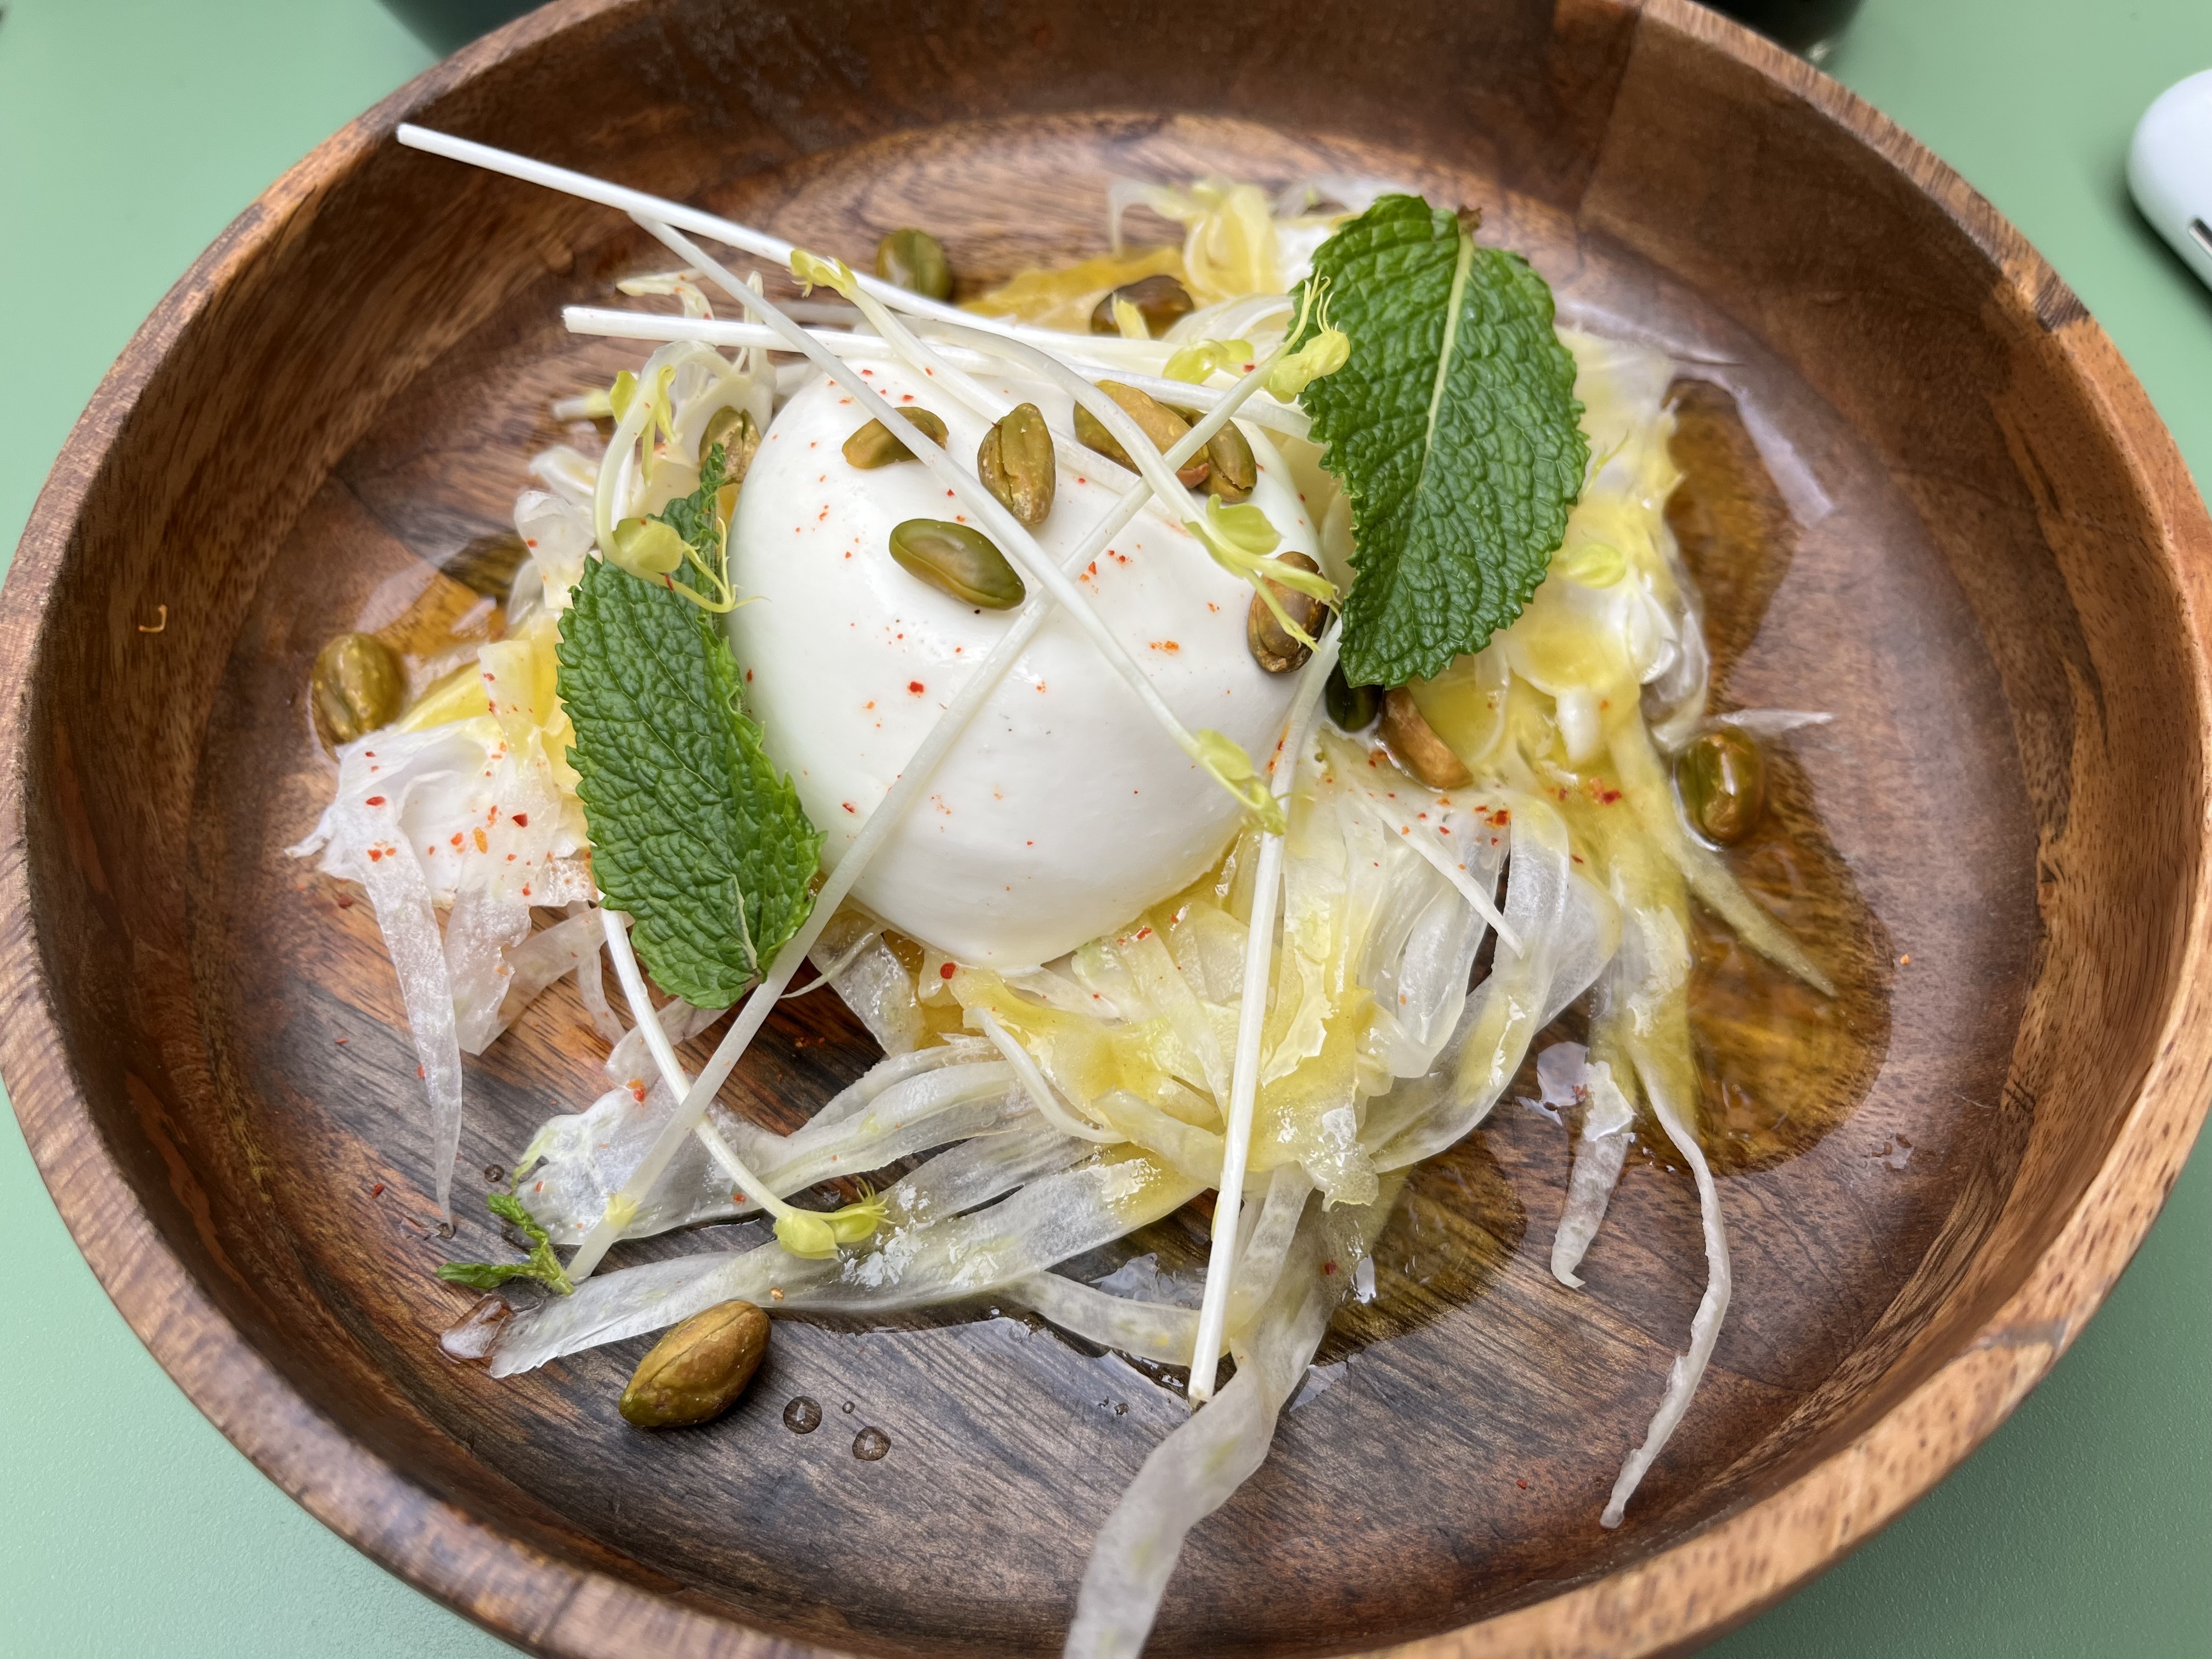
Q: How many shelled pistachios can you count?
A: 14